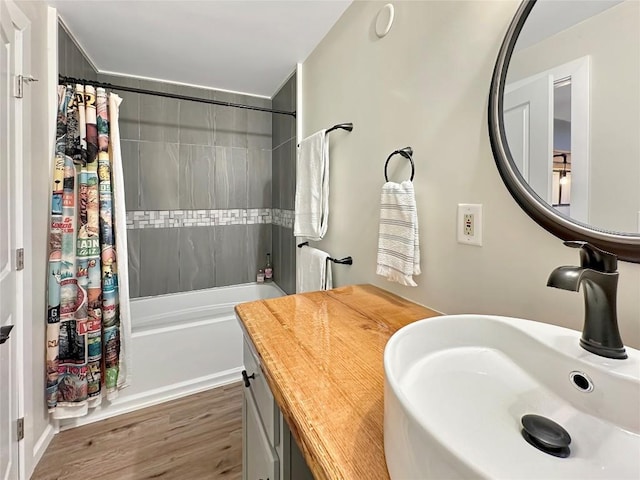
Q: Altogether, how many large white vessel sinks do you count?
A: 1